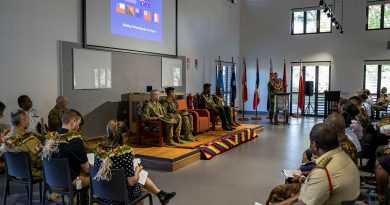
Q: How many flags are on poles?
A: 7